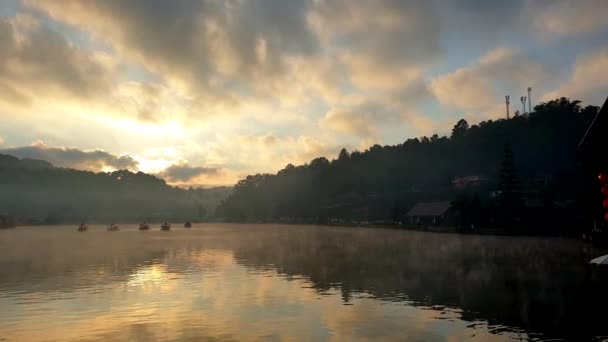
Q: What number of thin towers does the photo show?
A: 3